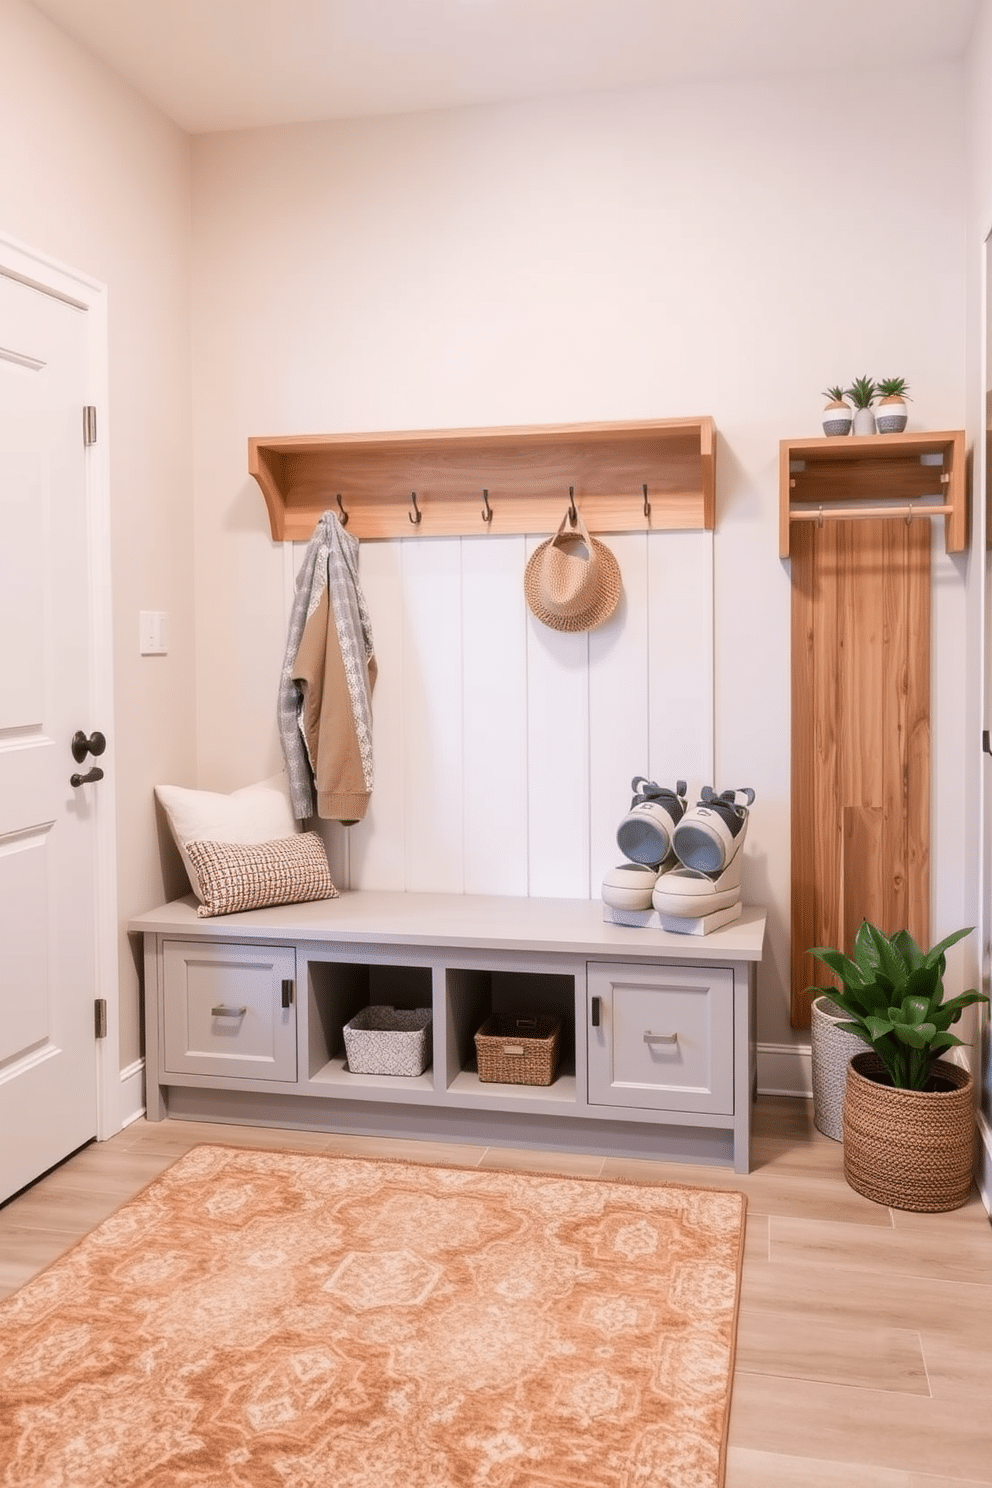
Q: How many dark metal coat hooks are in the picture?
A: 5